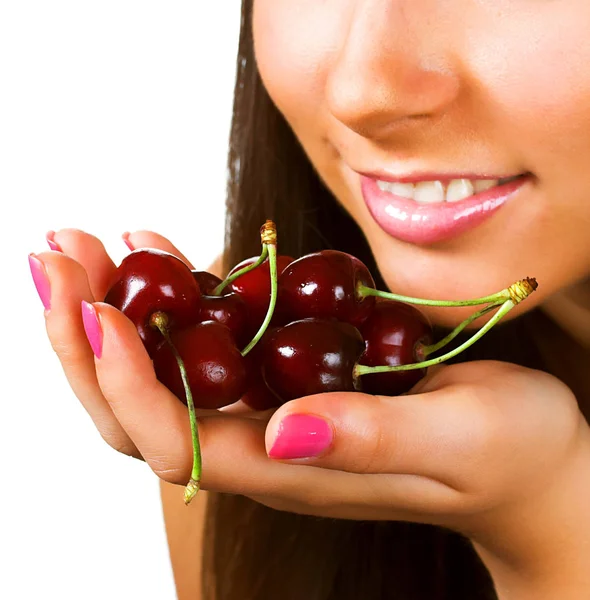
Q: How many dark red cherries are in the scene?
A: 8